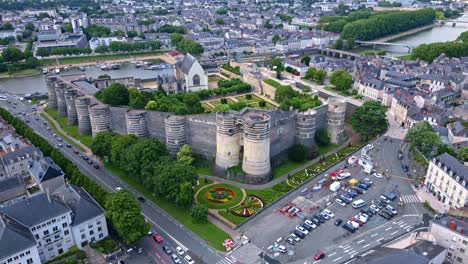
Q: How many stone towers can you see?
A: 11